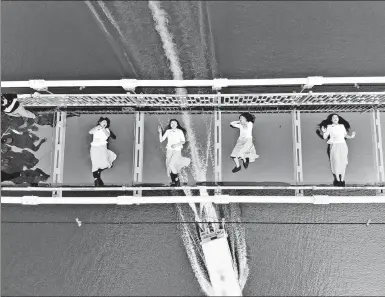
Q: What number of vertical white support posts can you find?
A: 5